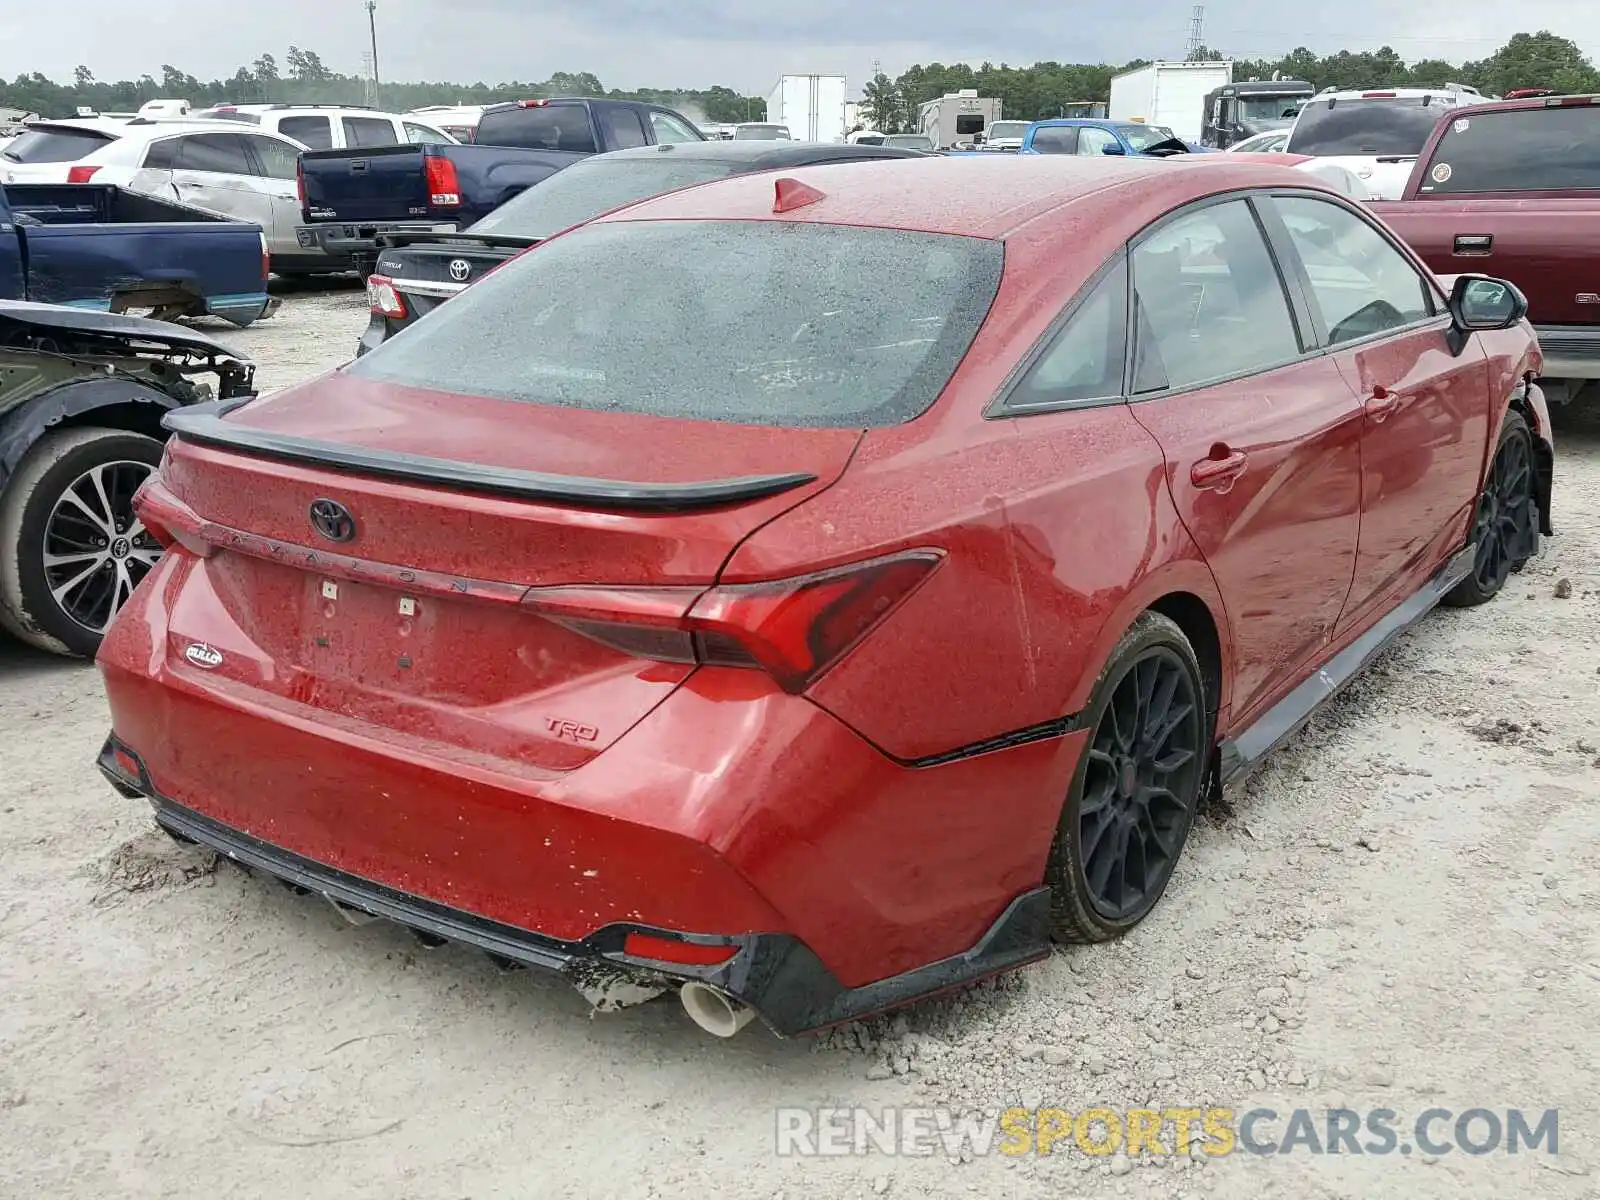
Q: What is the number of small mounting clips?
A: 2